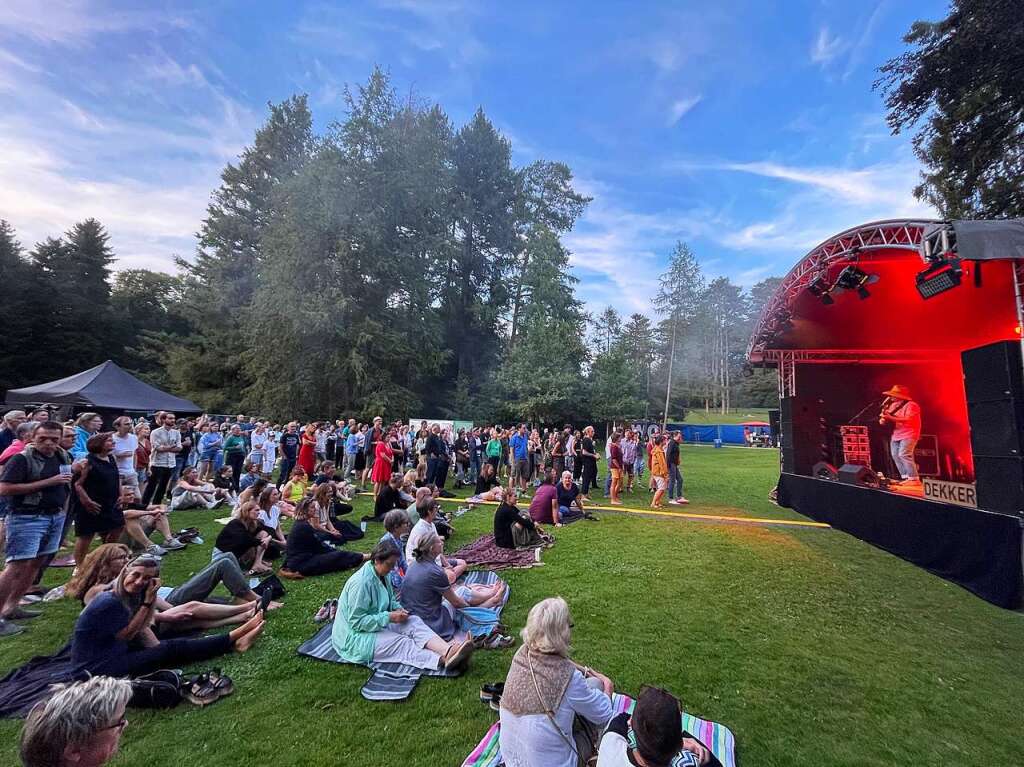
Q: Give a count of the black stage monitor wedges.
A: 2